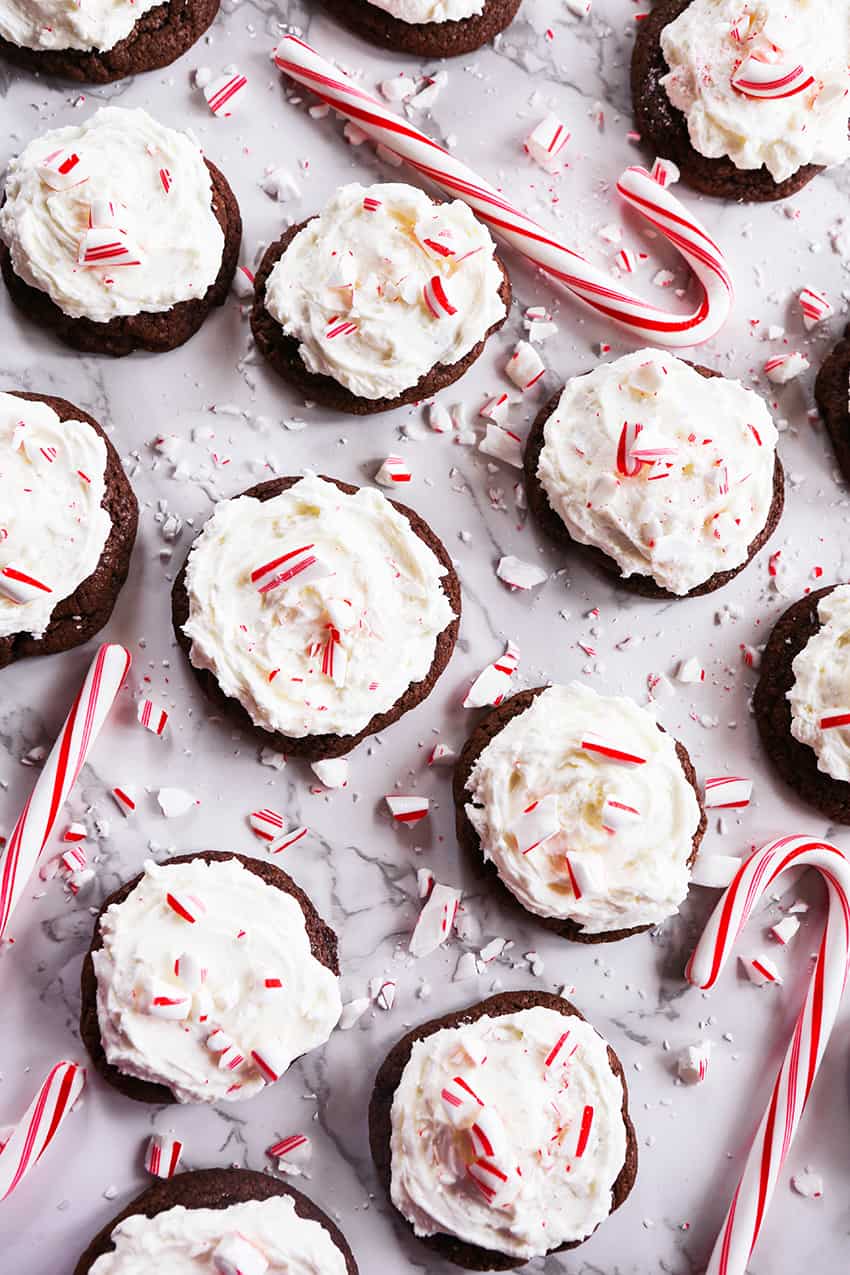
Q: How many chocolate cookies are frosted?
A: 14